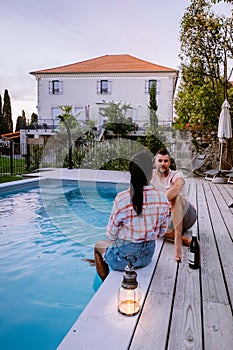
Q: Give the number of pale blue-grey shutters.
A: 6